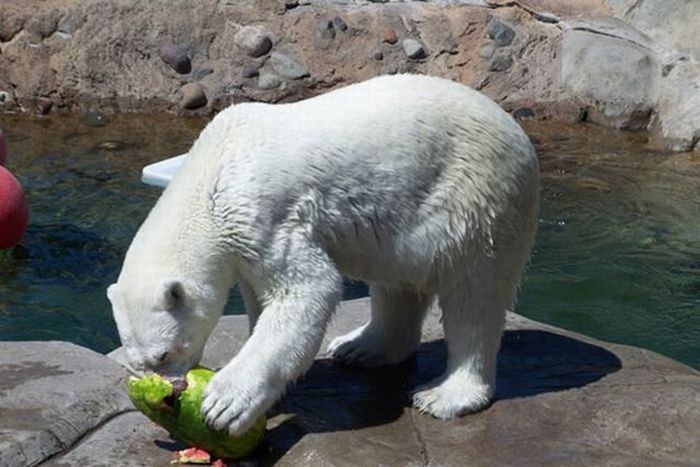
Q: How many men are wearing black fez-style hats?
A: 0